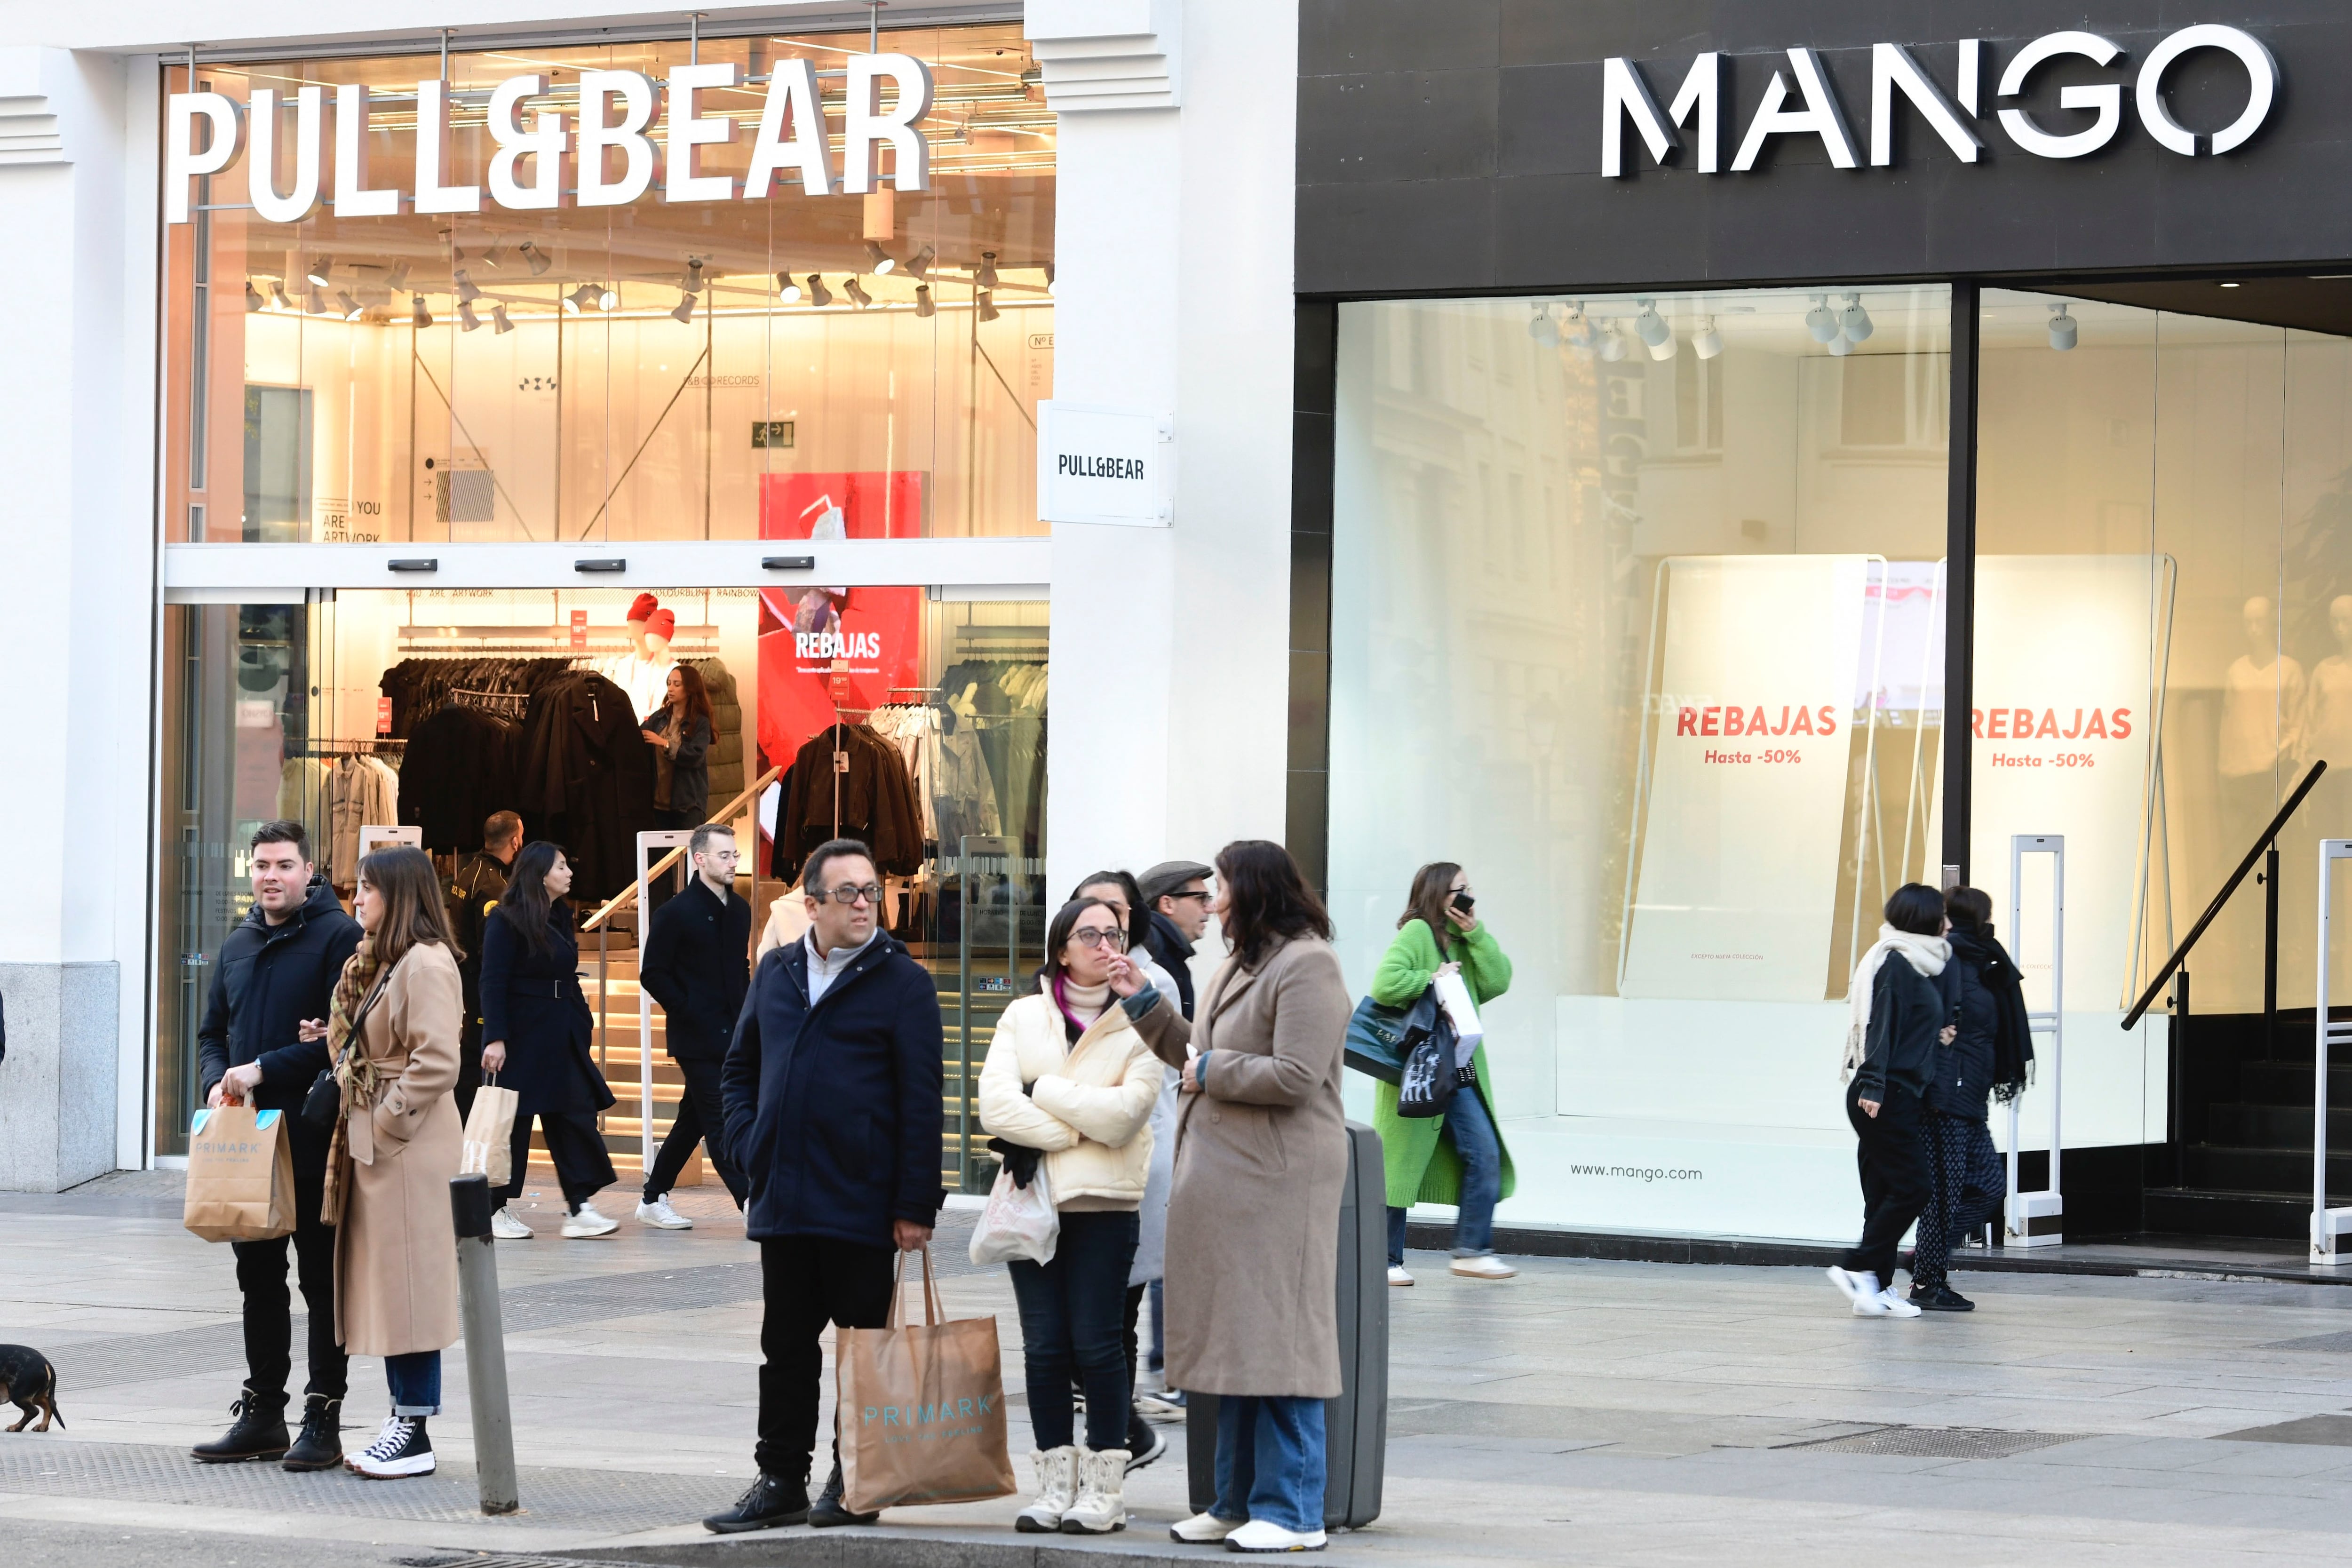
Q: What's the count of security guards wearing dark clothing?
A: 1